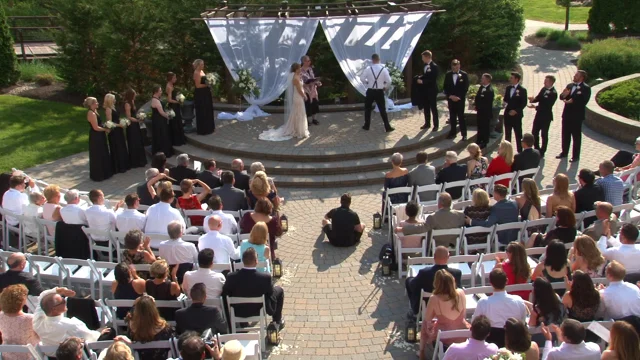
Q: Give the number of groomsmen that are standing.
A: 6